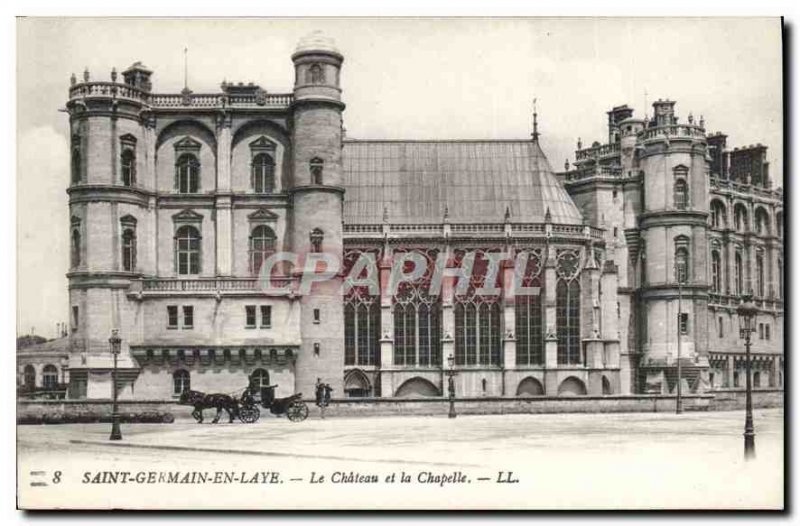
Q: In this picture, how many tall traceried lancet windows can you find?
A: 5